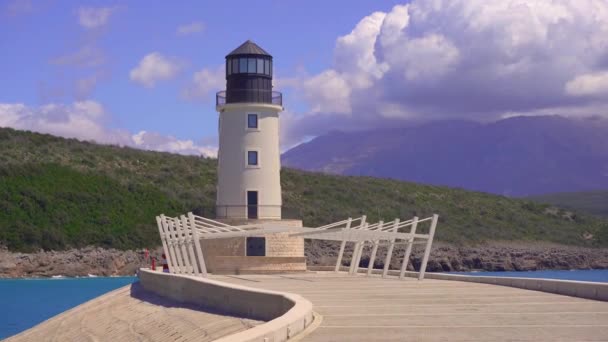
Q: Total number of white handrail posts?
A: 13